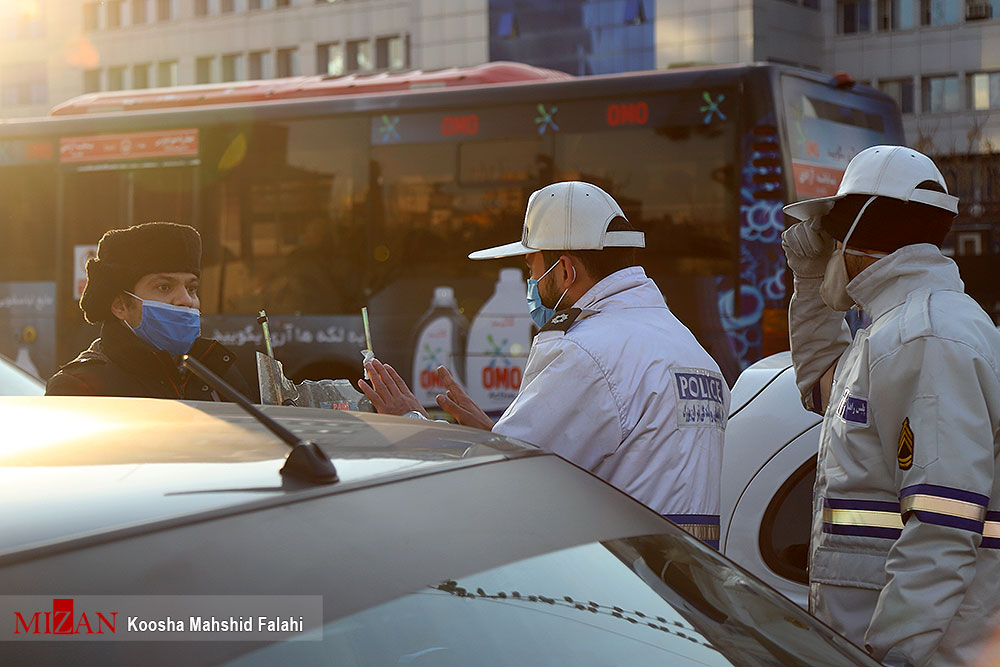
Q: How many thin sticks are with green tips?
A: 2